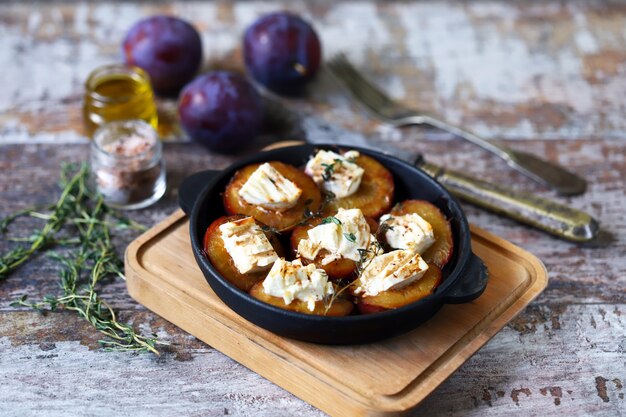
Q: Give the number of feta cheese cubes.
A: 7